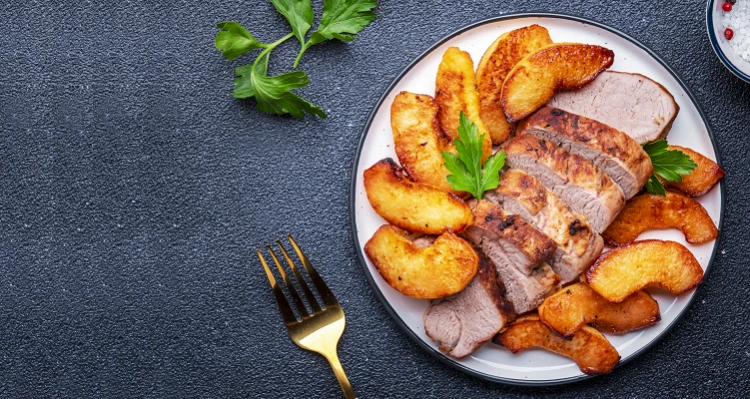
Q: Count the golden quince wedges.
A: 11